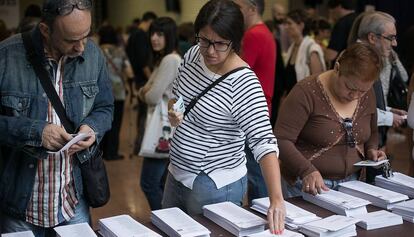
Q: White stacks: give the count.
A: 13